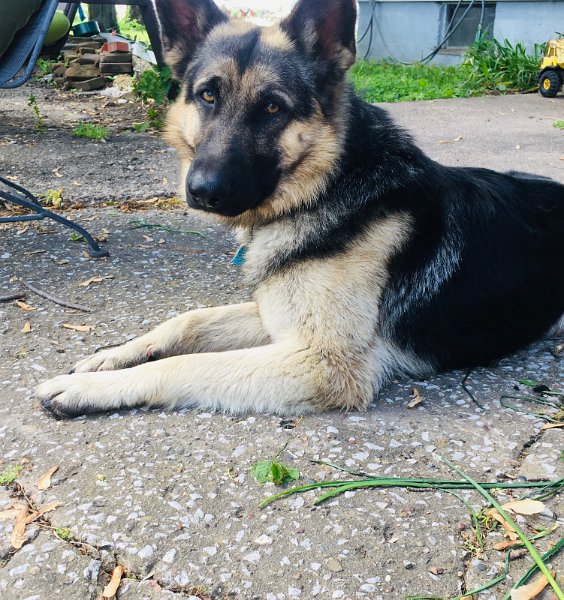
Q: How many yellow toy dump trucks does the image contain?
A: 1